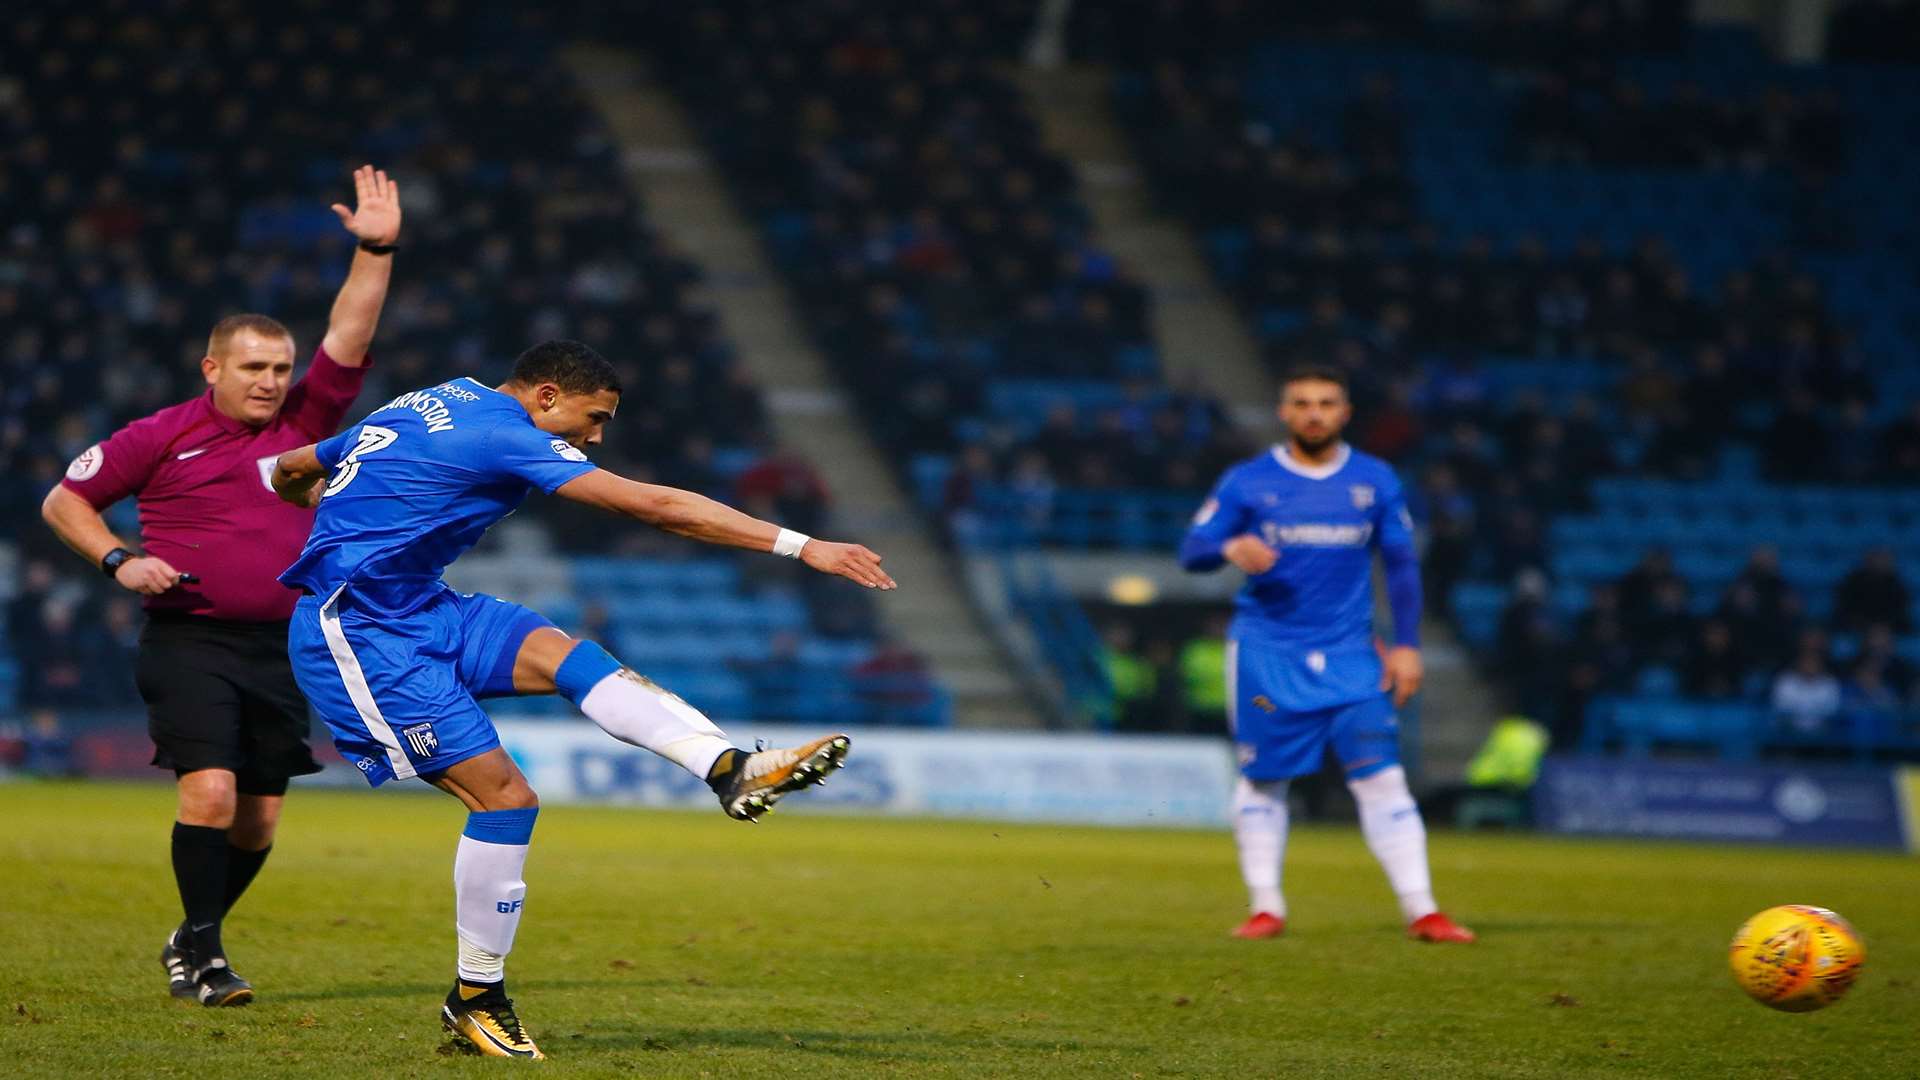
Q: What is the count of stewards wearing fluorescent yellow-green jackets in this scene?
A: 3